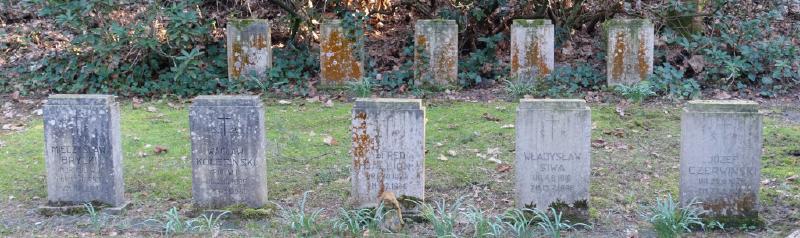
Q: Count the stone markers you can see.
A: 10